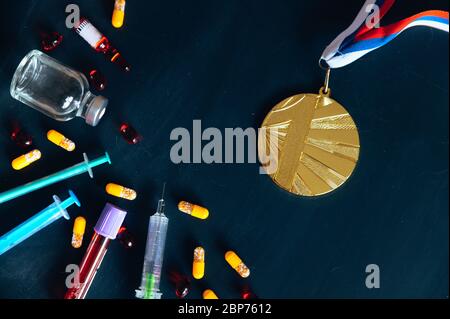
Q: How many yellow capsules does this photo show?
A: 9